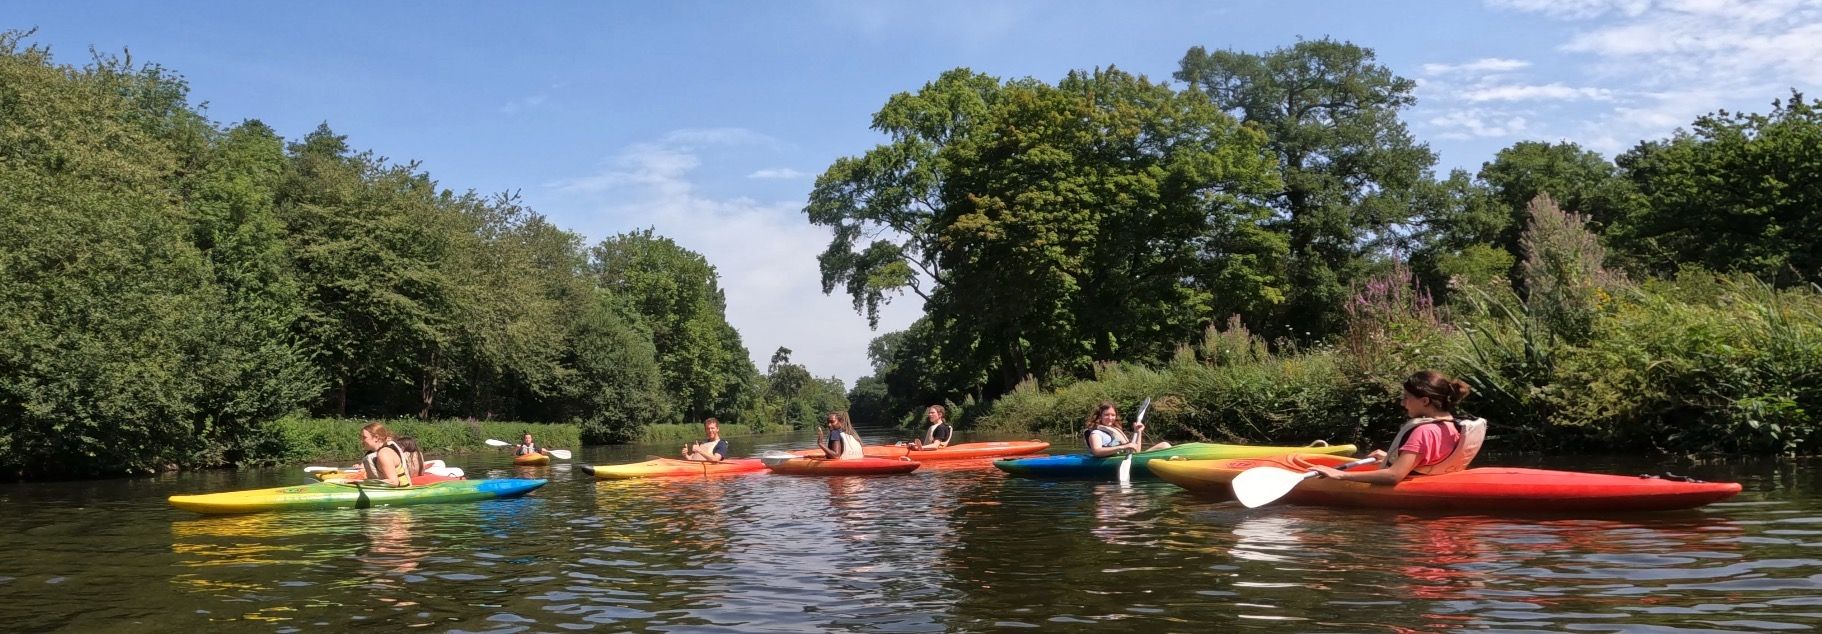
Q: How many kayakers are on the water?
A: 8